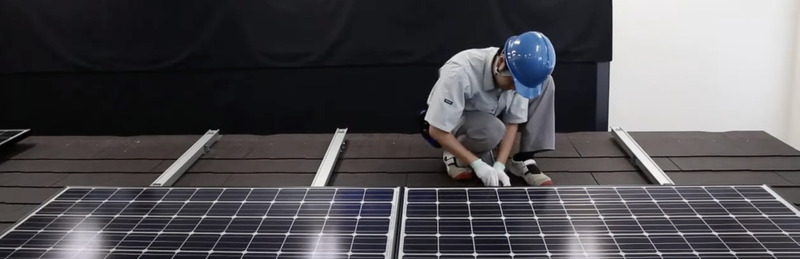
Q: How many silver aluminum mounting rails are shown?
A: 3